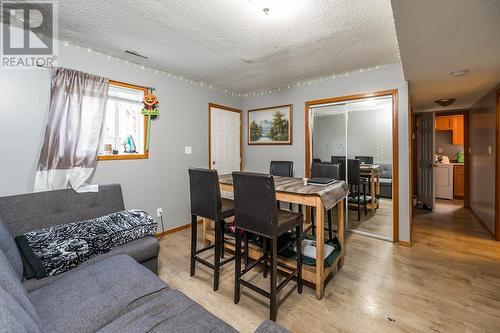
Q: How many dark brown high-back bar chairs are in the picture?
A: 4